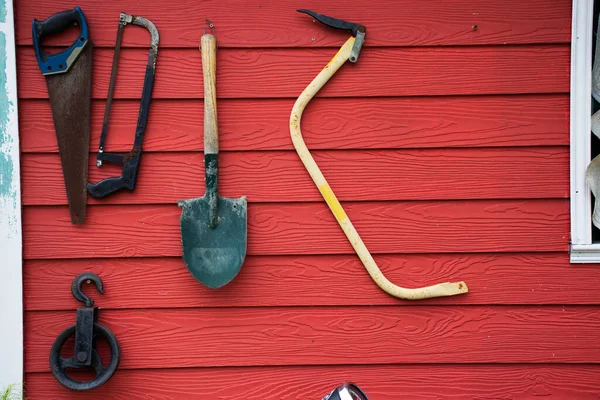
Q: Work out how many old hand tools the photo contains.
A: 5